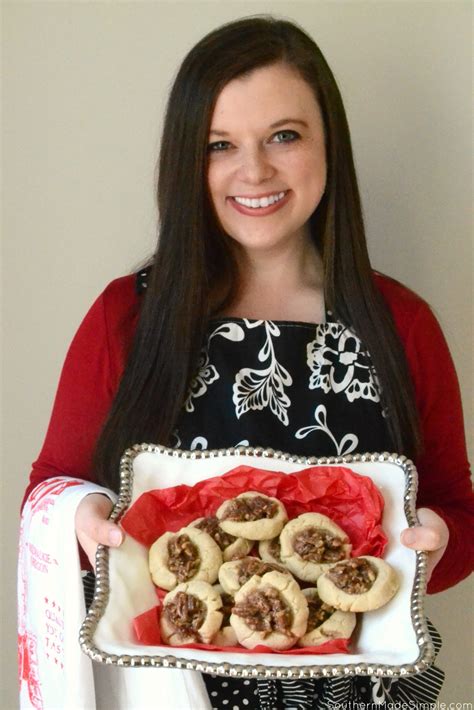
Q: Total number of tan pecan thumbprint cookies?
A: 11